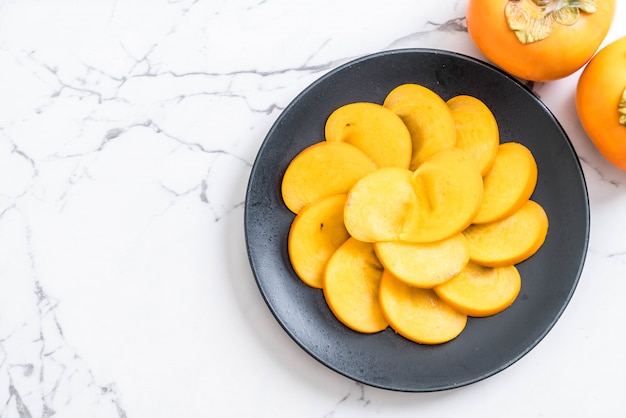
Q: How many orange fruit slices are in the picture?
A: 13